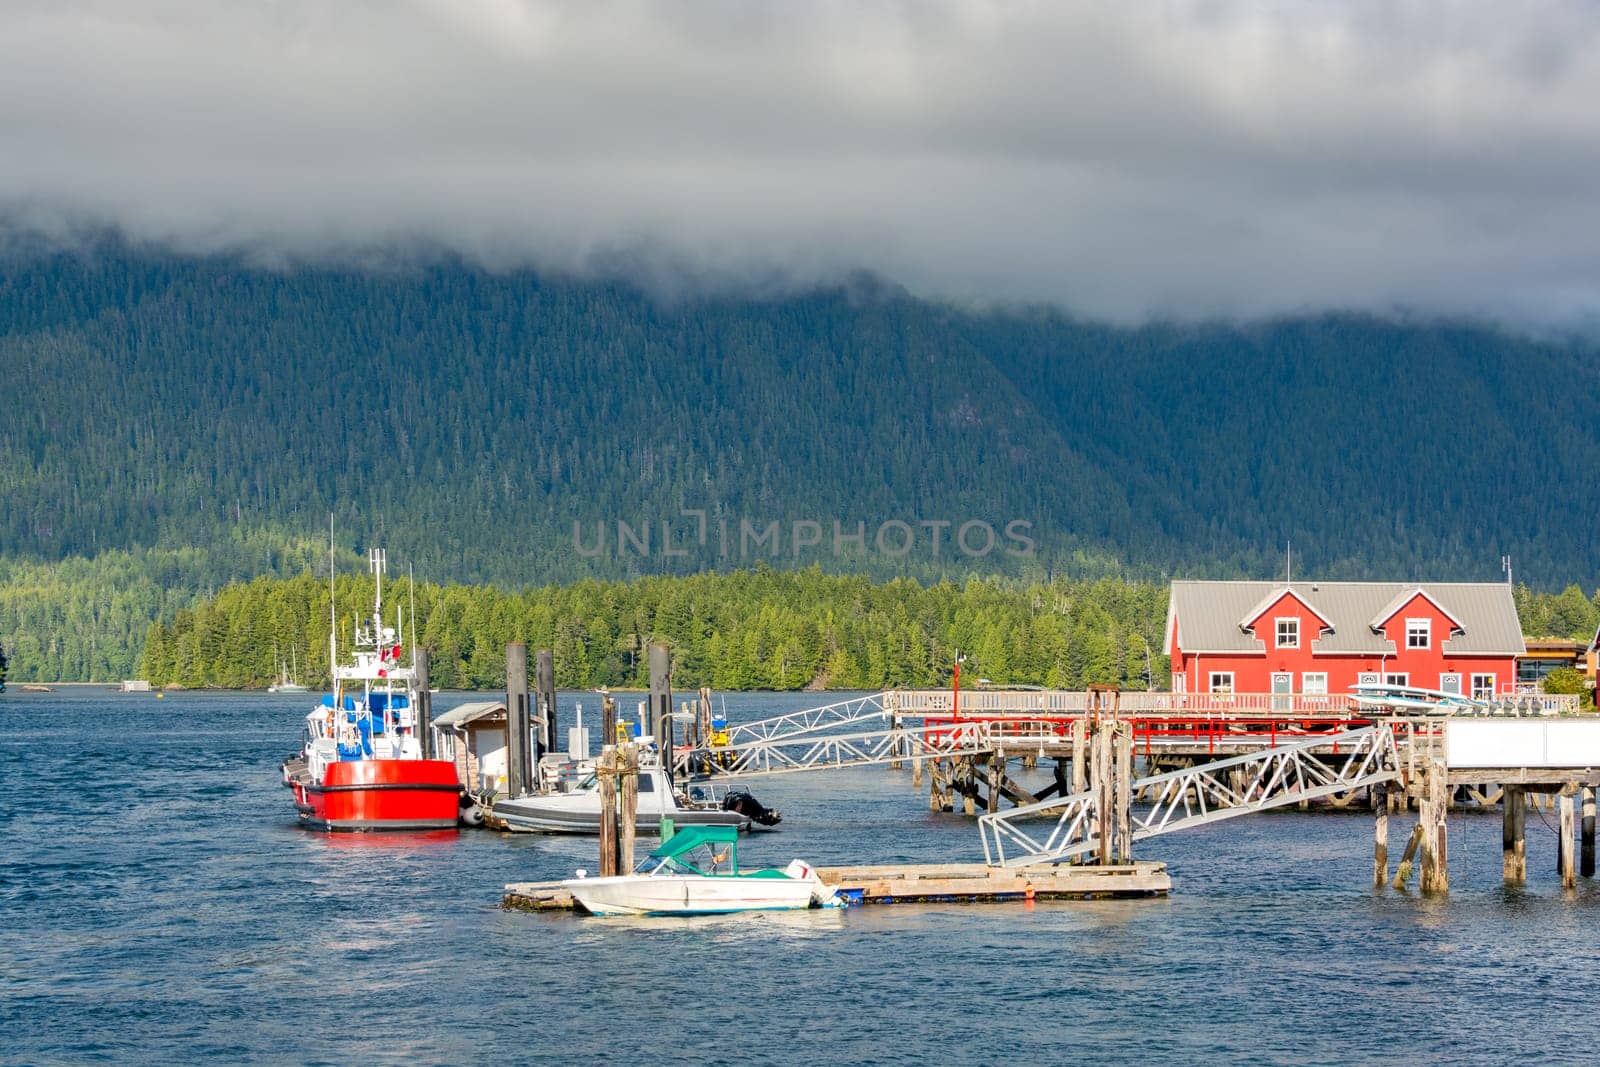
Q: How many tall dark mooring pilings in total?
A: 4